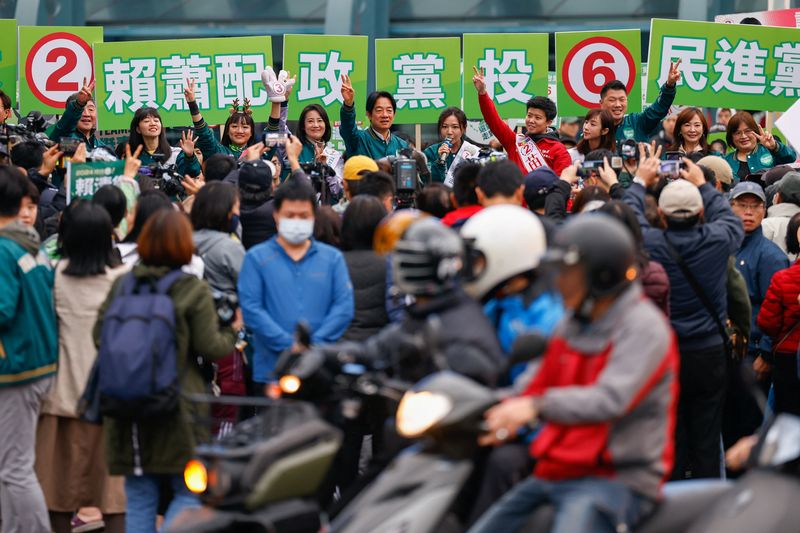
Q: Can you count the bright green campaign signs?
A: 8